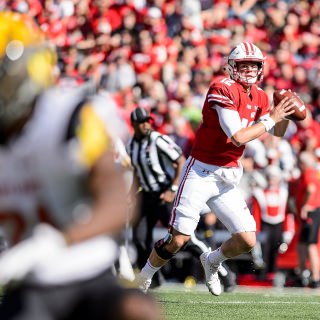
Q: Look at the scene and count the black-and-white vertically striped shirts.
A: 1